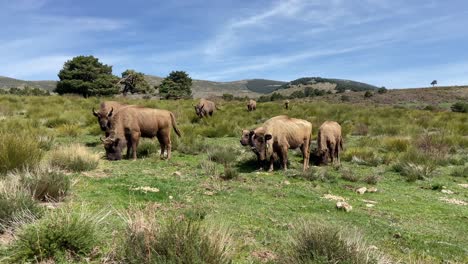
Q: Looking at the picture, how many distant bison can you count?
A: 3